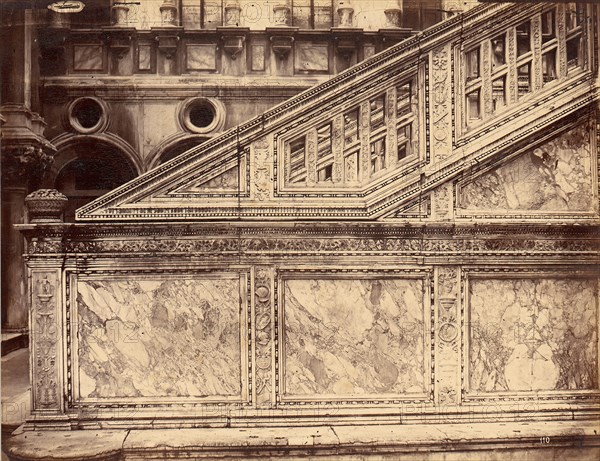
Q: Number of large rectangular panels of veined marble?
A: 3